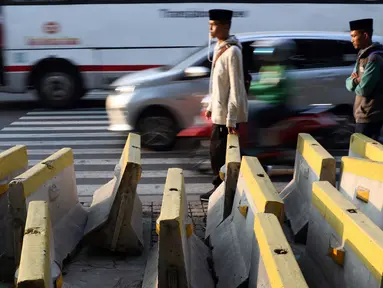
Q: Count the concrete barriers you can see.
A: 12